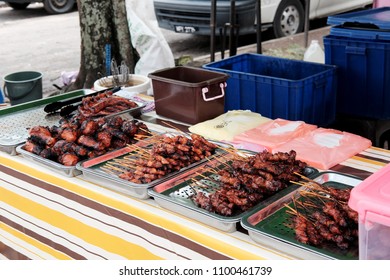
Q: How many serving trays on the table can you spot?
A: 5